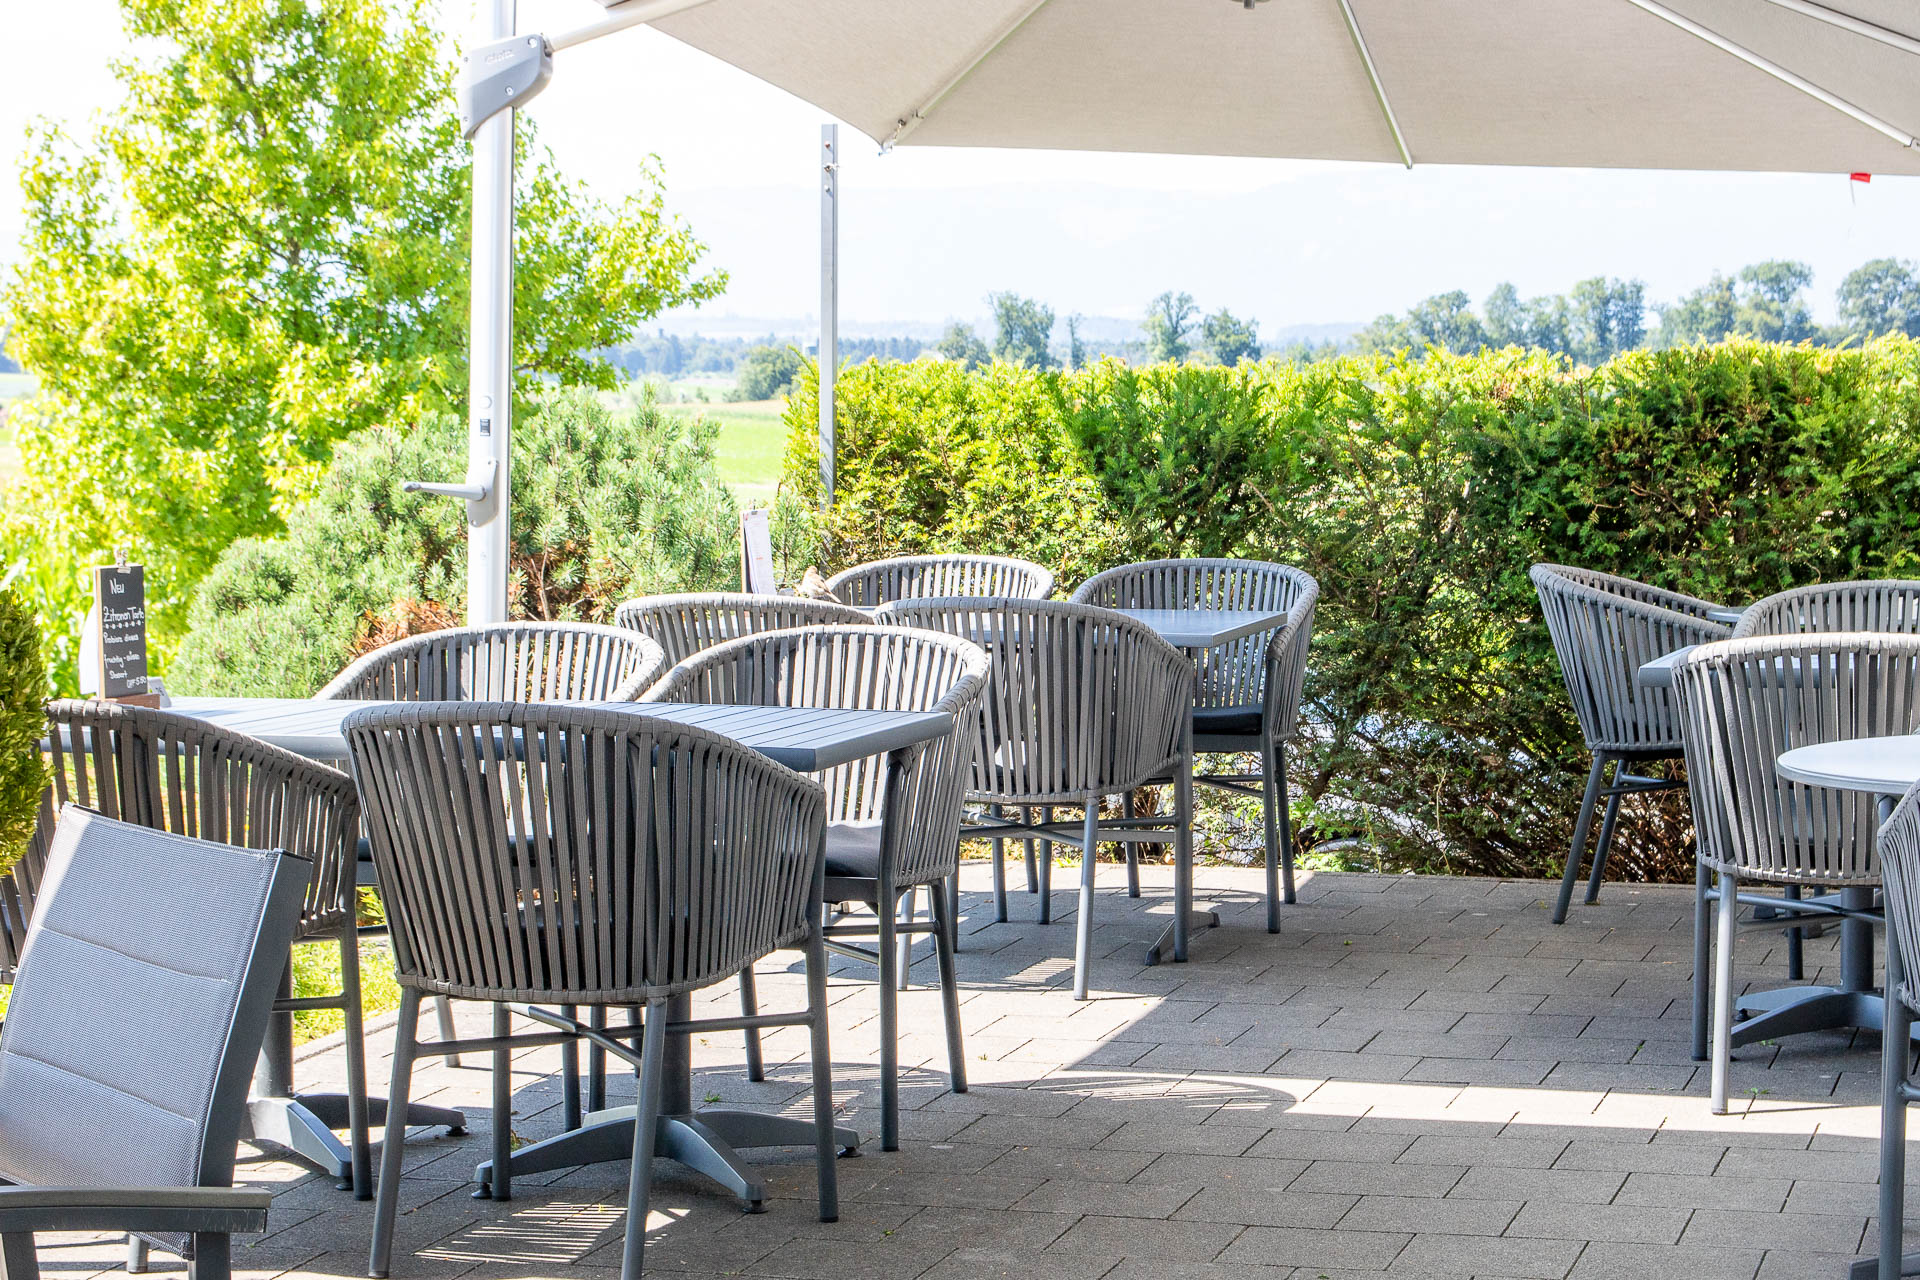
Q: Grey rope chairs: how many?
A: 12